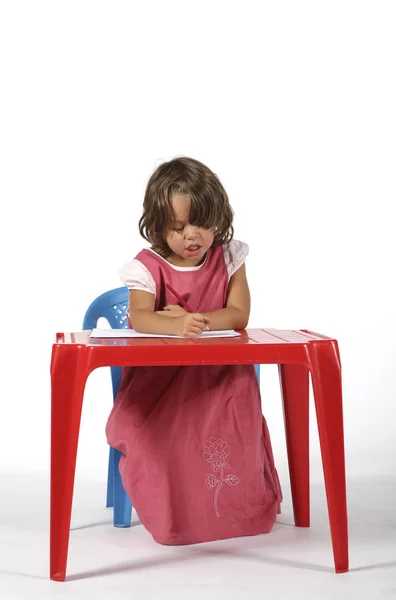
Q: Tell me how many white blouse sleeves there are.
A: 2